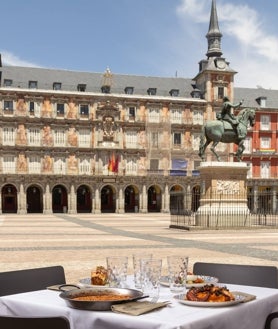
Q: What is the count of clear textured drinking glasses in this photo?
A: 4